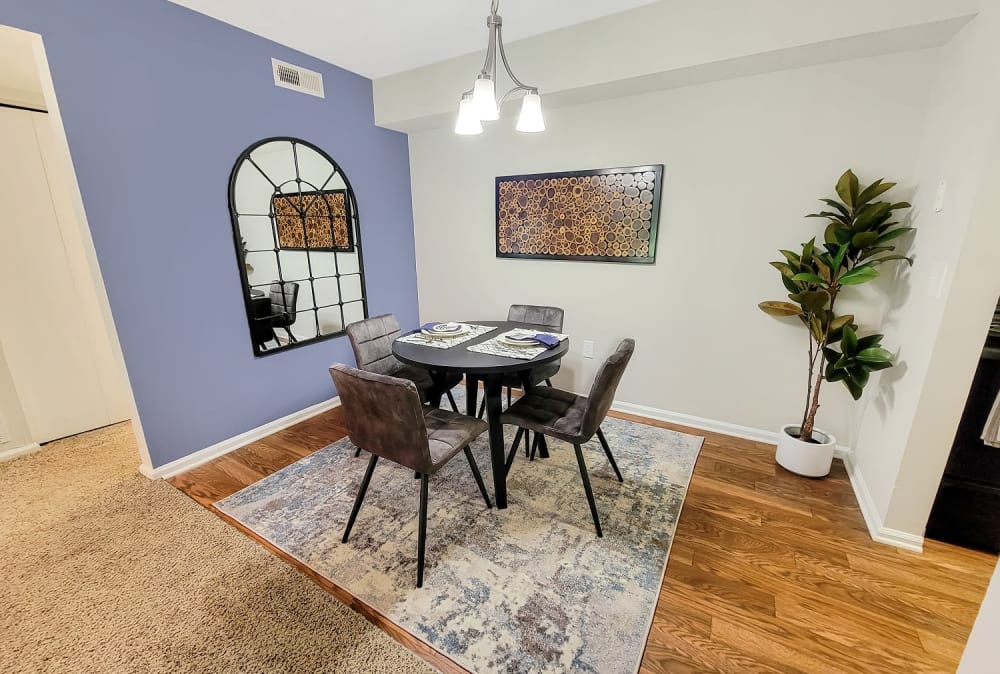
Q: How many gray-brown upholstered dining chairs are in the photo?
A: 4